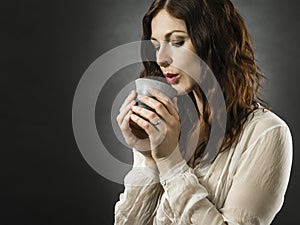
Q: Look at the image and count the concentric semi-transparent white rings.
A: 2